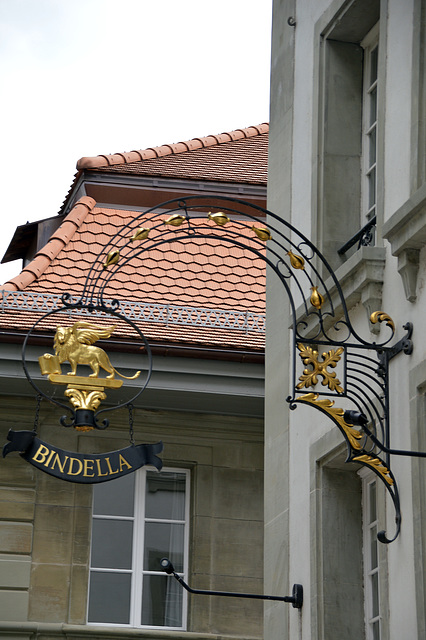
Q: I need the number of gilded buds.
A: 7